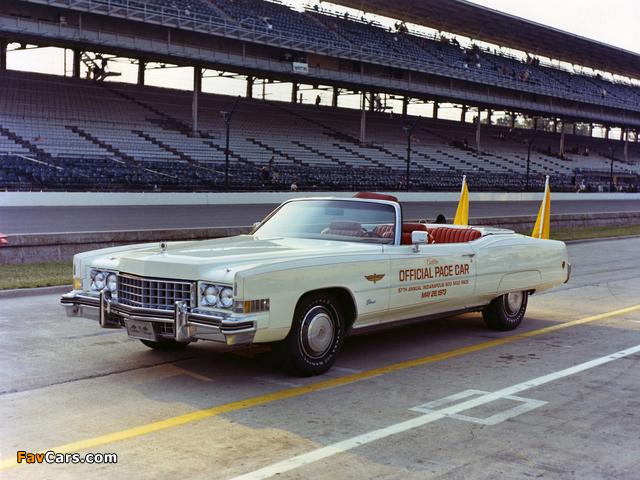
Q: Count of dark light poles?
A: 4